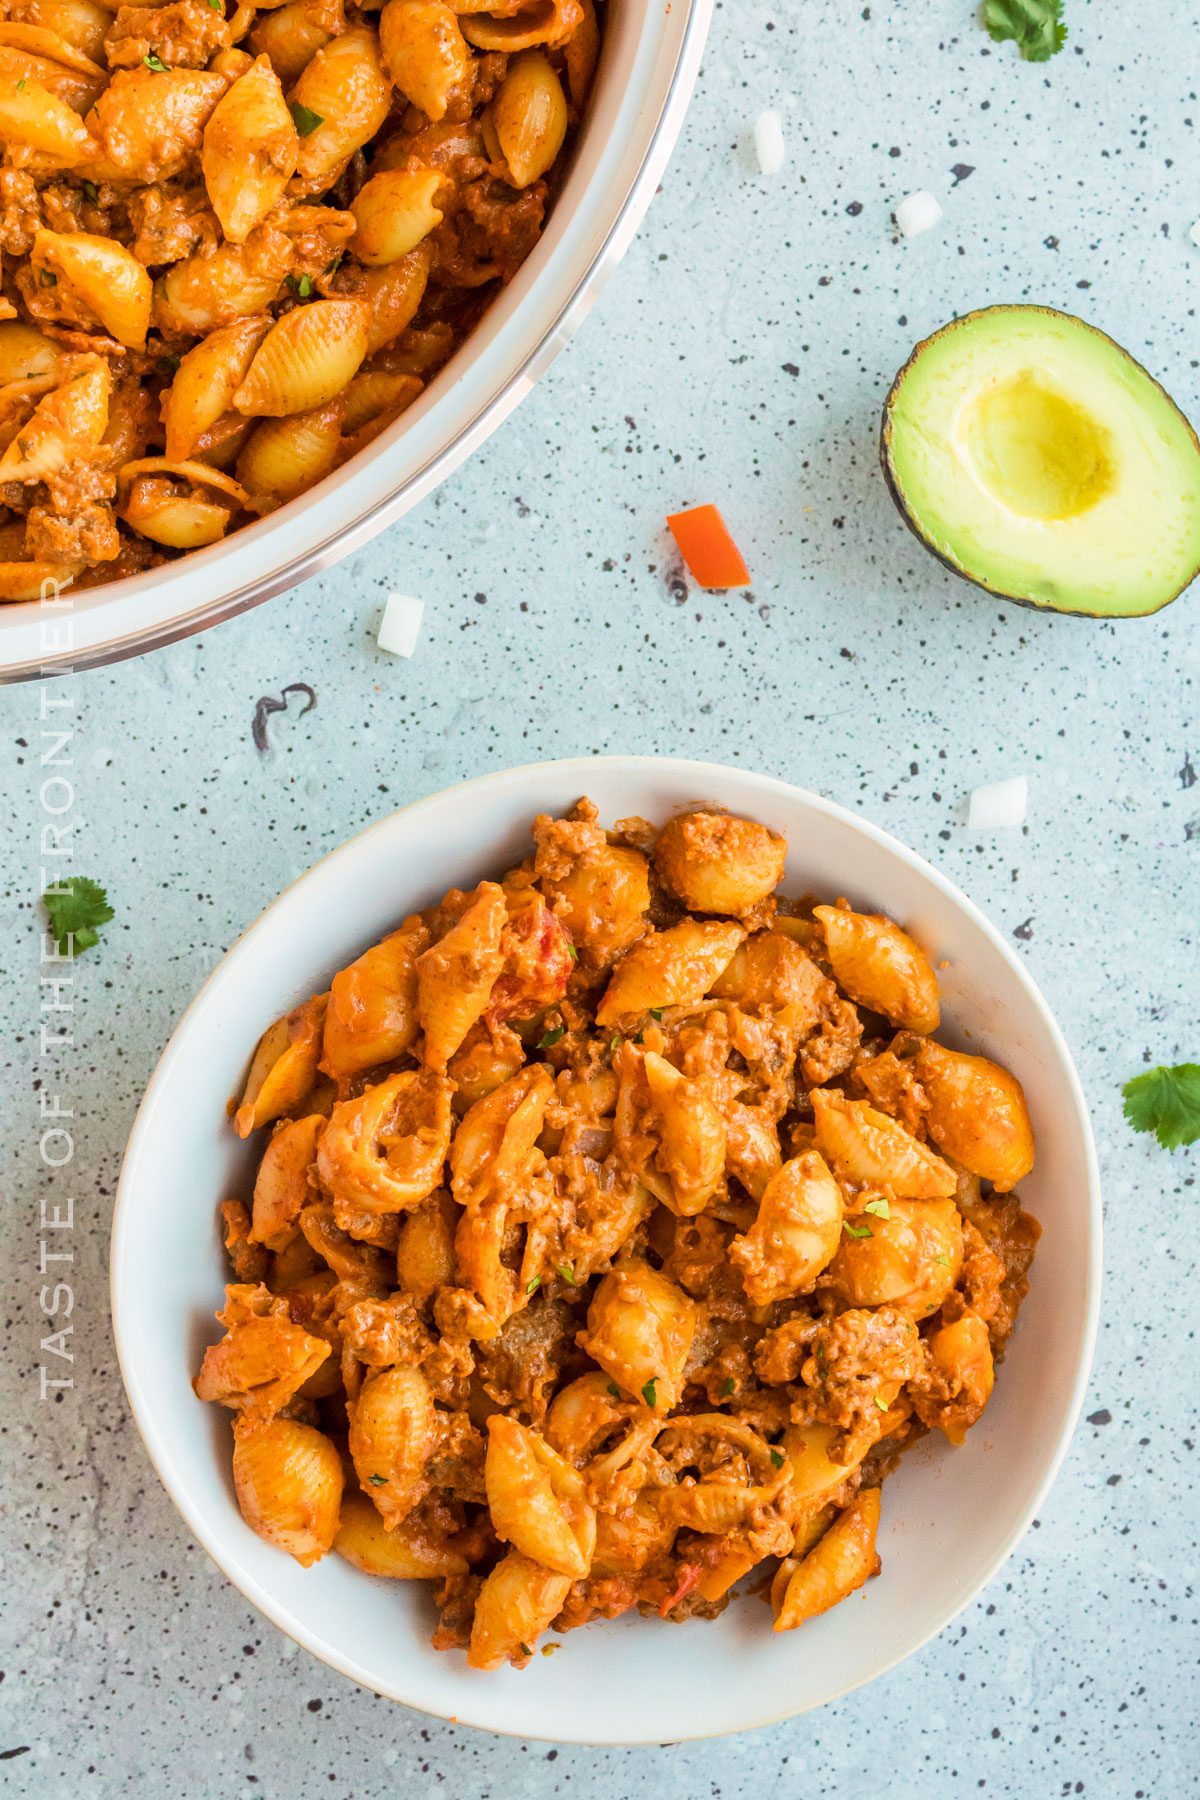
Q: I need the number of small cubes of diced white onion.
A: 4